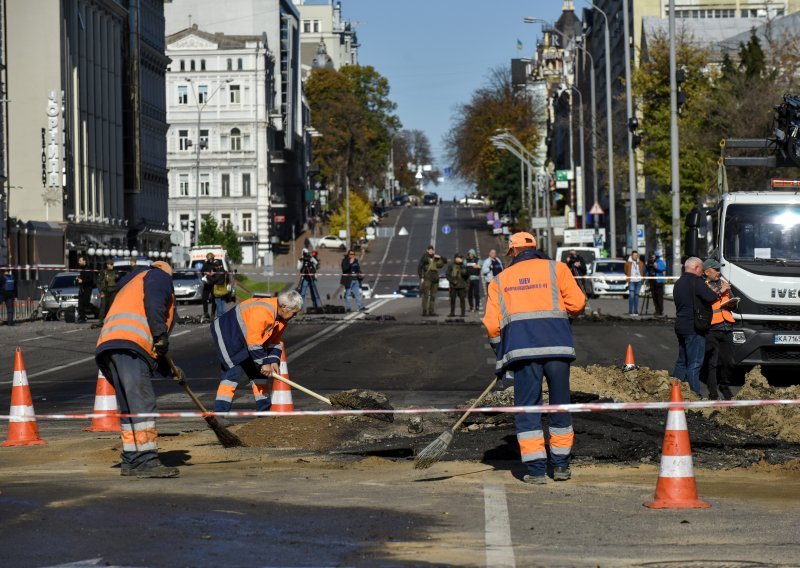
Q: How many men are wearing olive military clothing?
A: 3